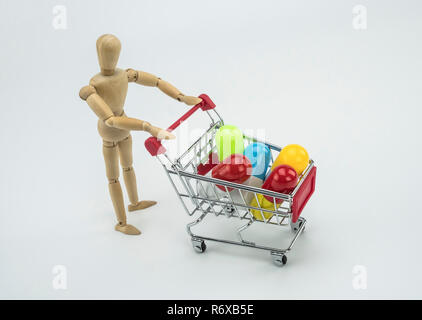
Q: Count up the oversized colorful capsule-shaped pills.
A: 7